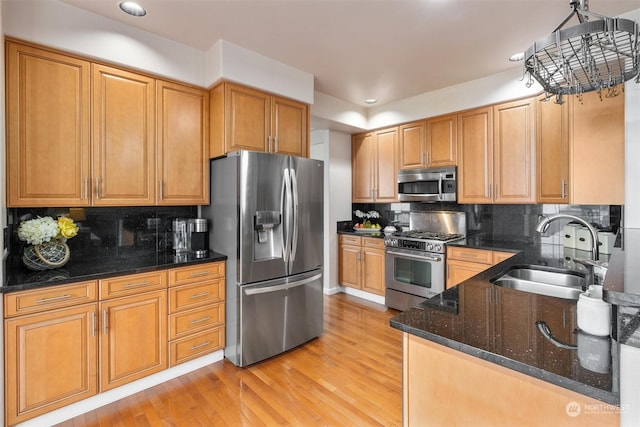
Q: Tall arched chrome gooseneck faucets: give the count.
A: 1